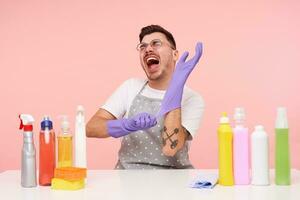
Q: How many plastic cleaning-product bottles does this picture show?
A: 8